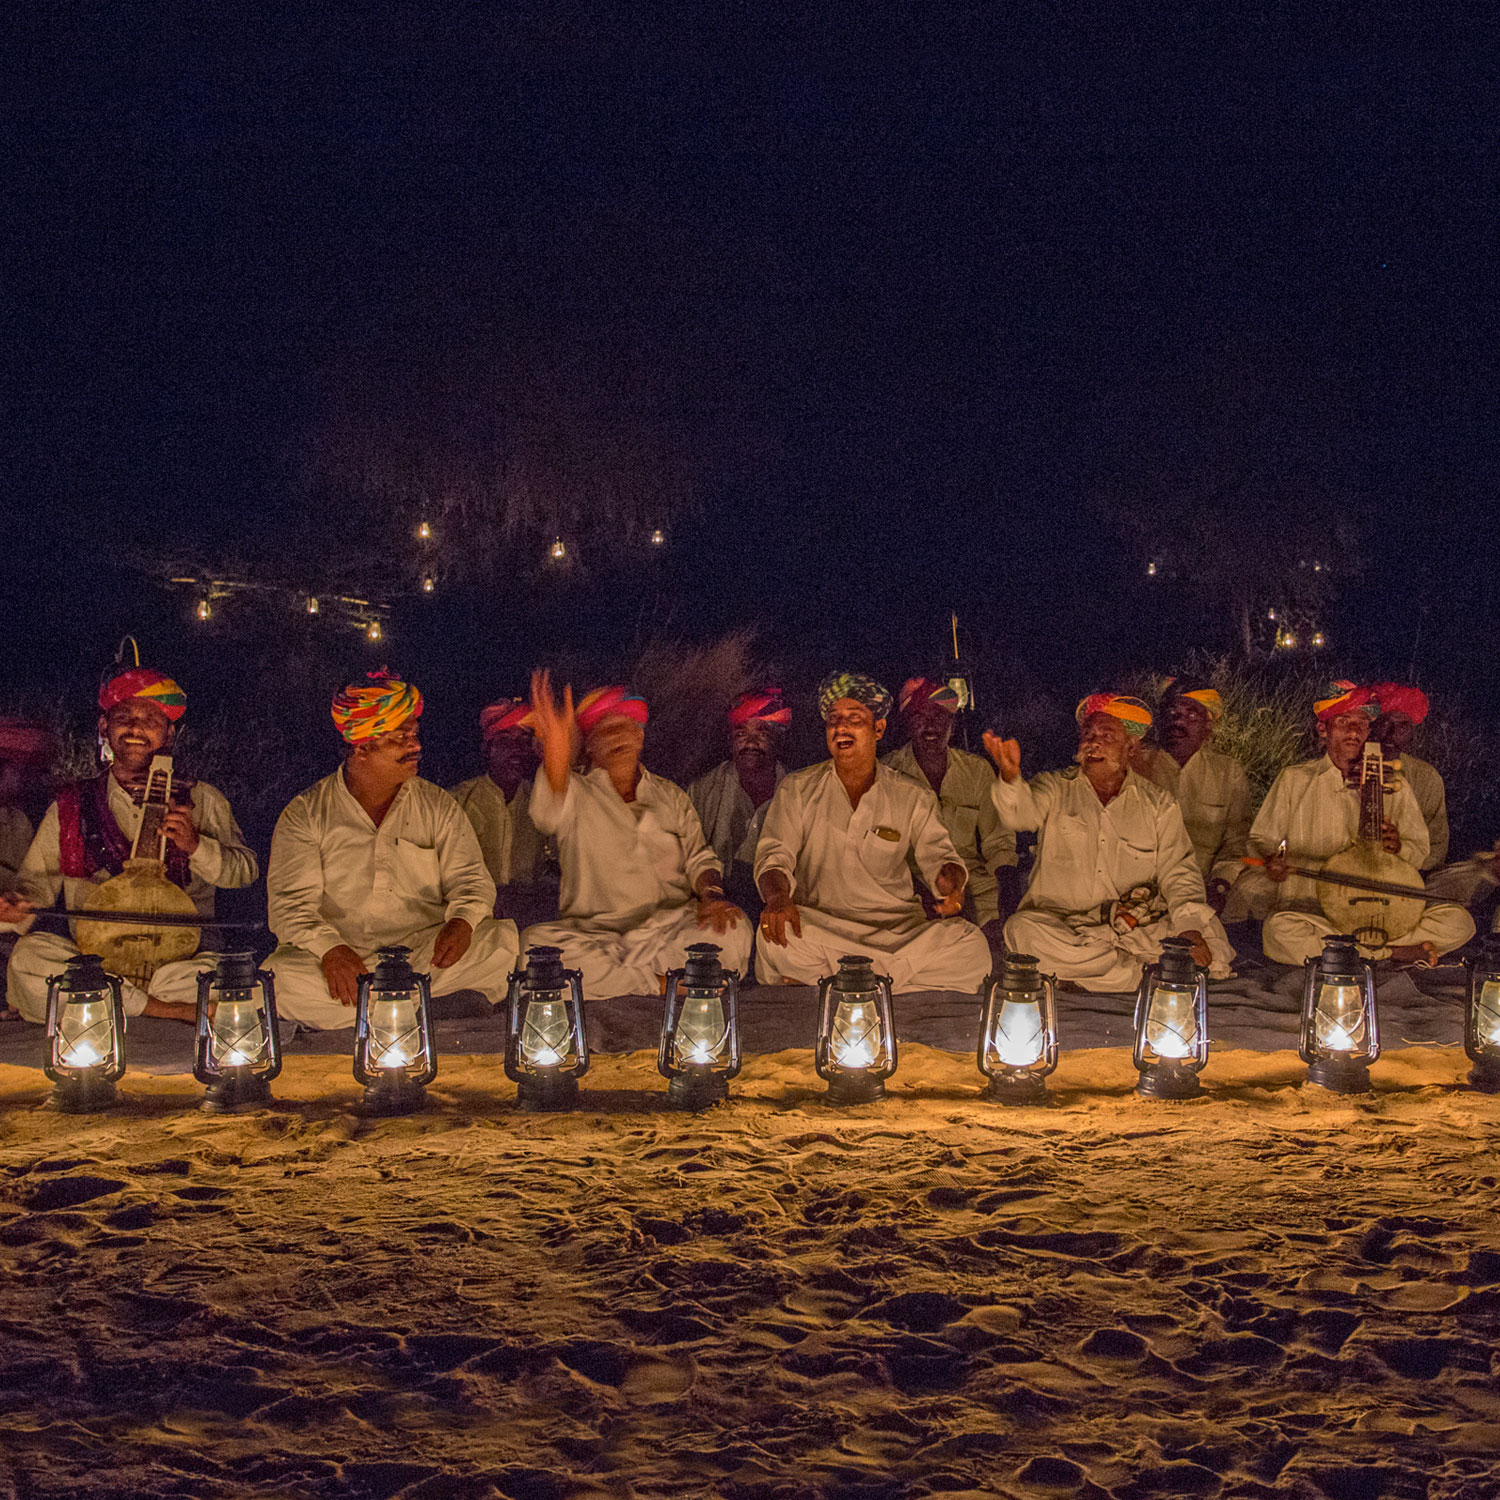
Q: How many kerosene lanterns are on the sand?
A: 10